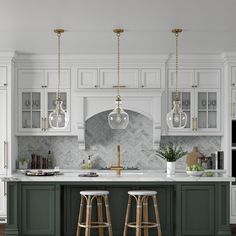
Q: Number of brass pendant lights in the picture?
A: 3